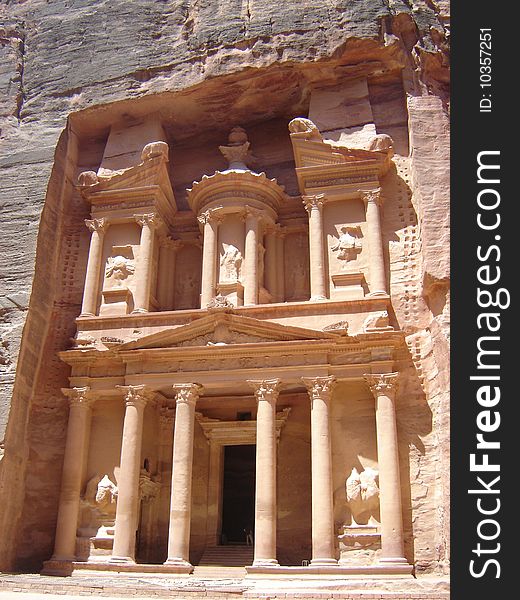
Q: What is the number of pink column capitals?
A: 12